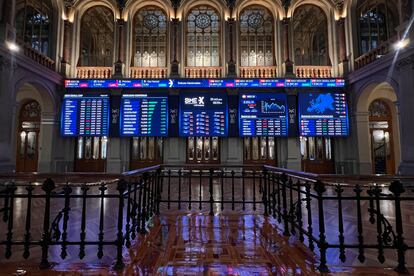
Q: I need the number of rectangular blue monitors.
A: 5